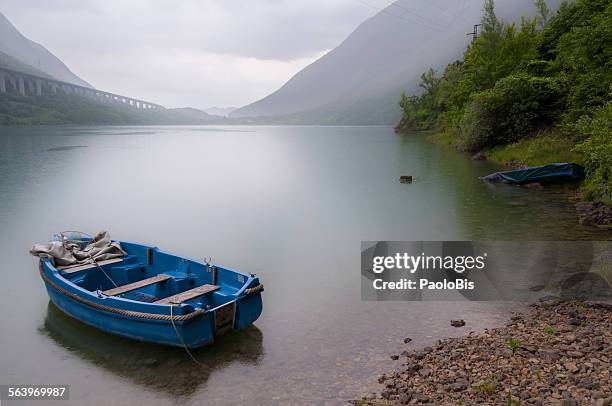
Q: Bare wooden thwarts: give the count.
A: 3